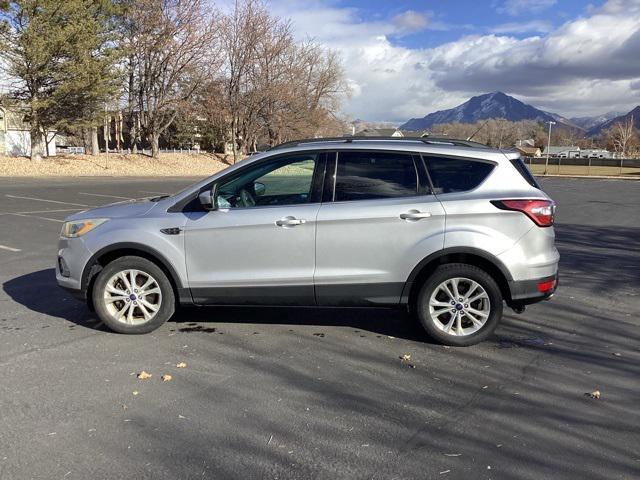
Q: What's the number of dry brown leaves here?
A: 5